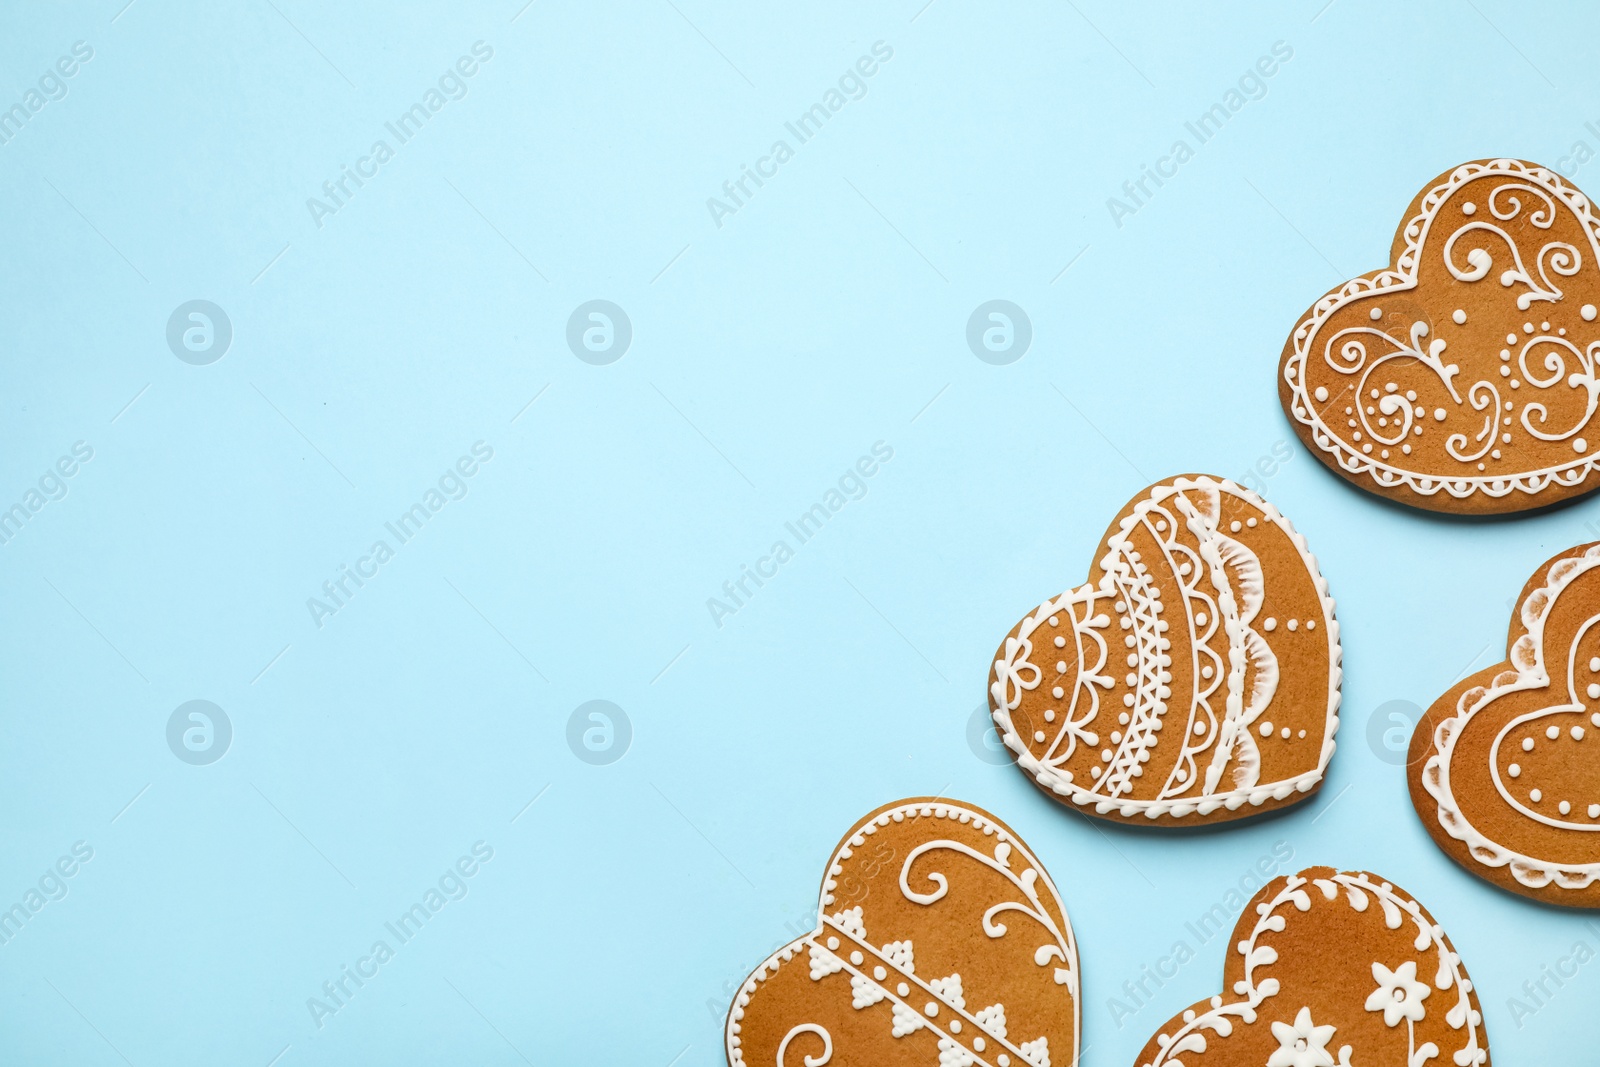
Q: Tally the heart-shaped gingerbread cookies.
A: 5